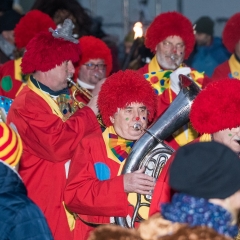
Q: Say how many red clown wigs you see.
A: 7